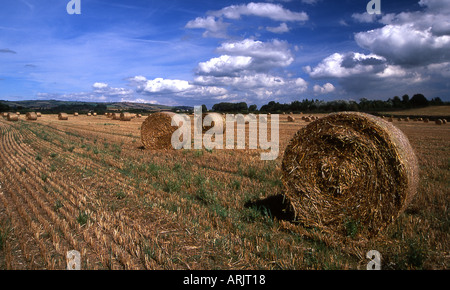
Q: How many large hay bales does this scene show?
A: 3